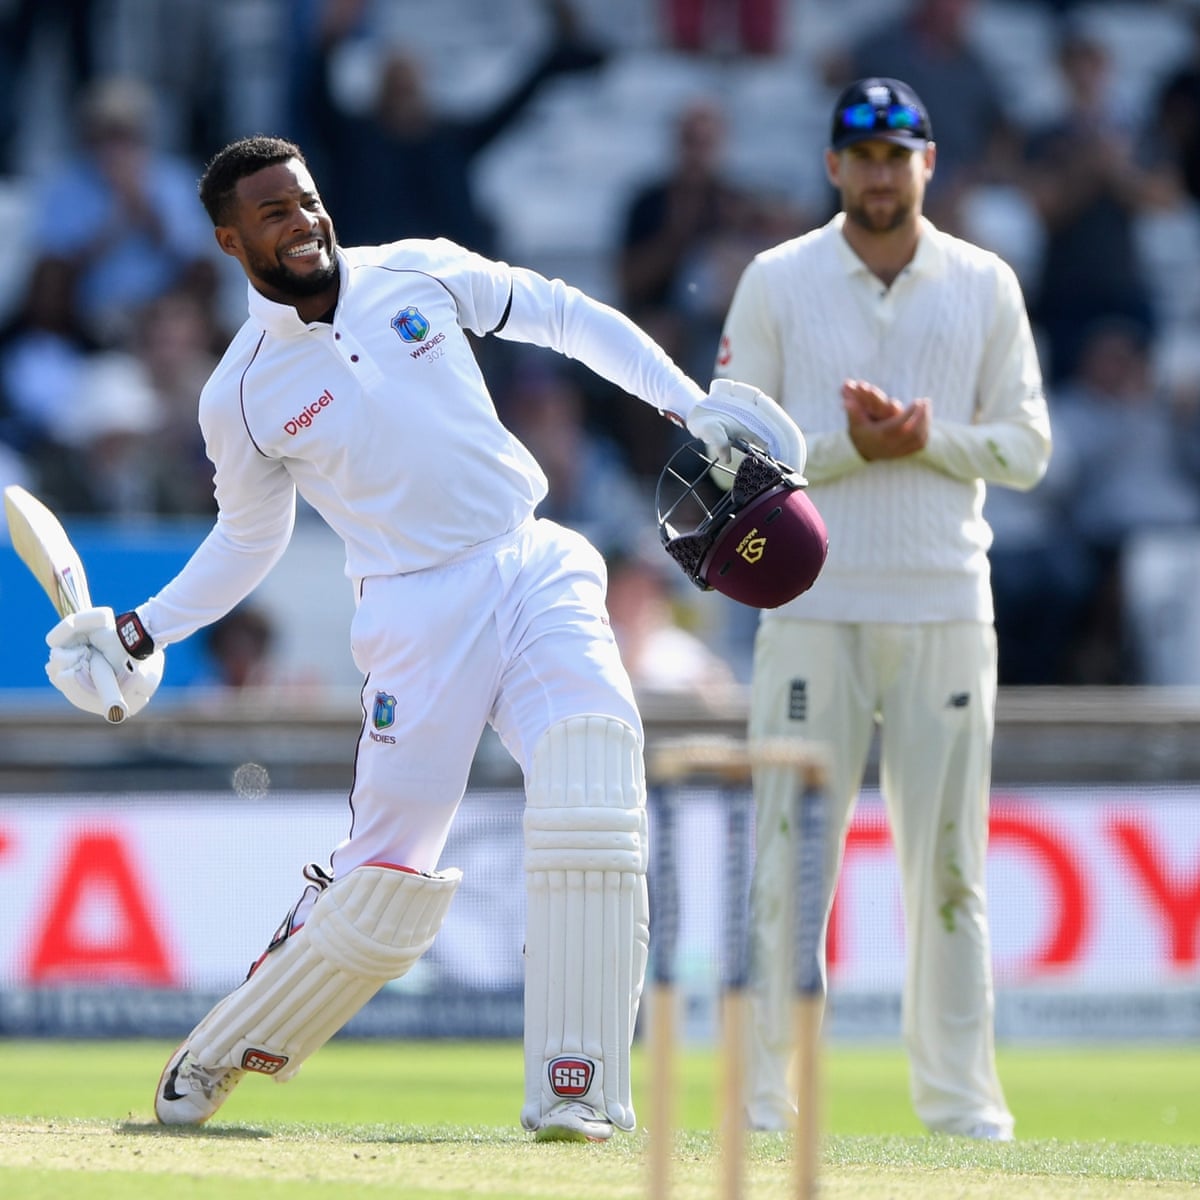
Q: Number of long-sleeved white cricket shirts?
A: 2